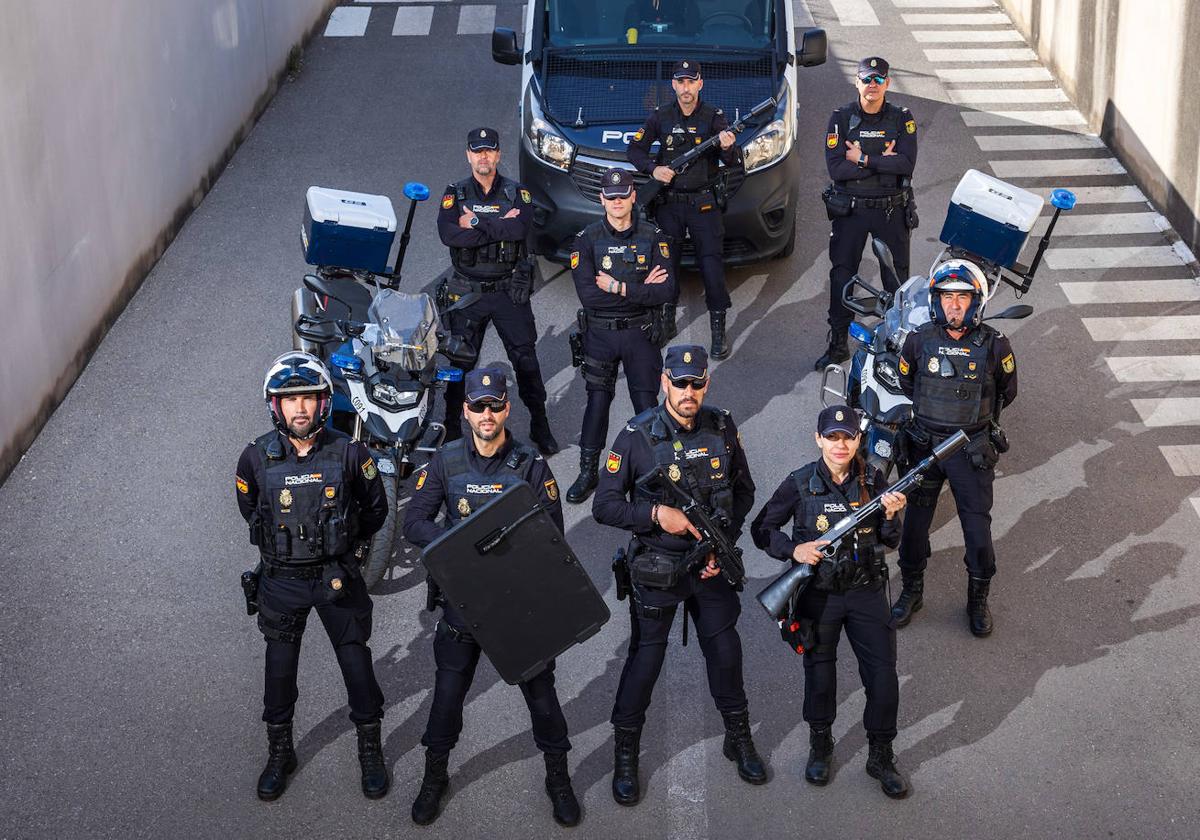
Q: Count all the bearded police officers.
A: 5